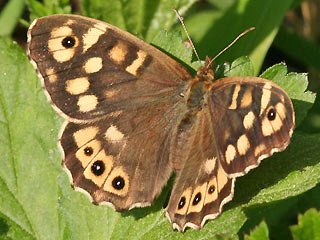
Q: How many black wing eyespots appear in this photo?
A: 8